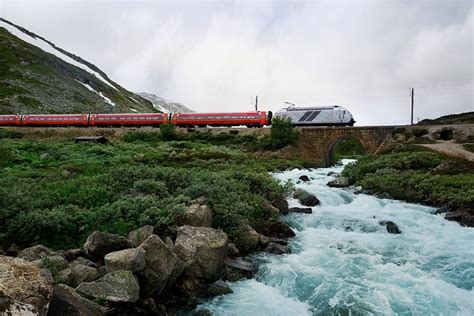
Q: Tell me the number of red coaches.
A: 4